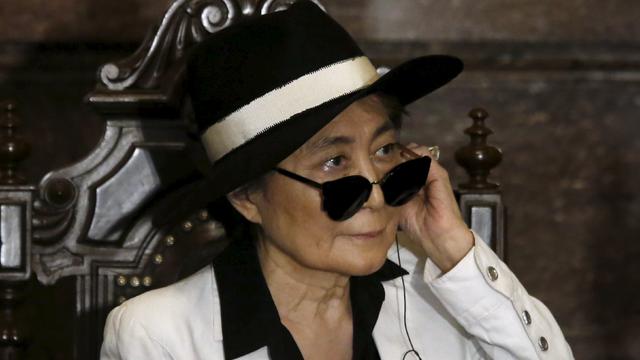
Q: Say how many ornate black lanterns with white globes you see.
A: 0